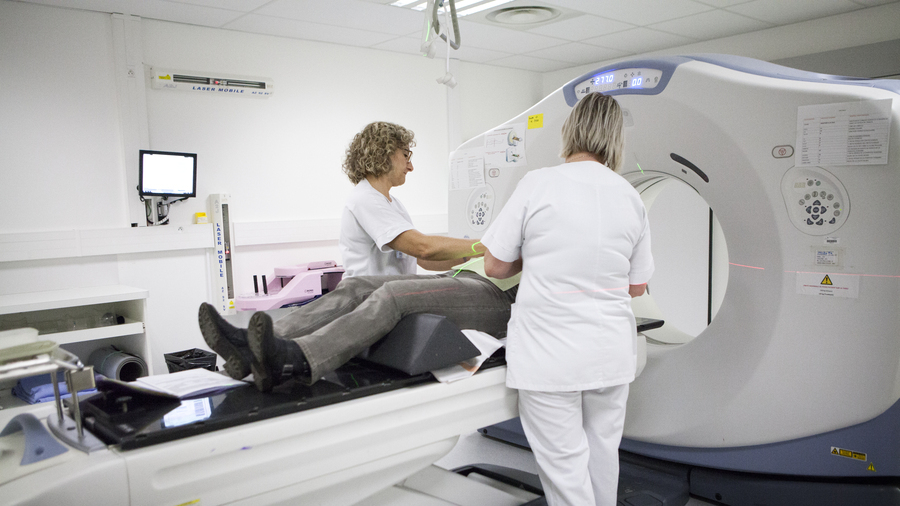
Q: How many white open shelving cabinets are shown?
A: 1